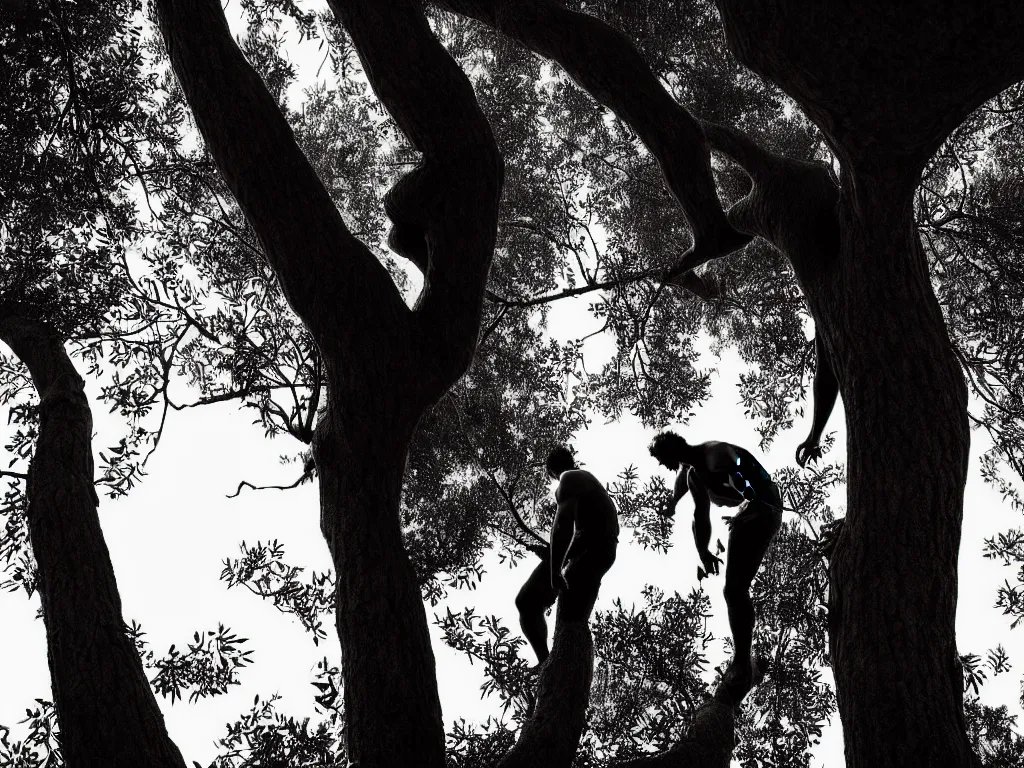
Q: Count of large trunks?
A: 3